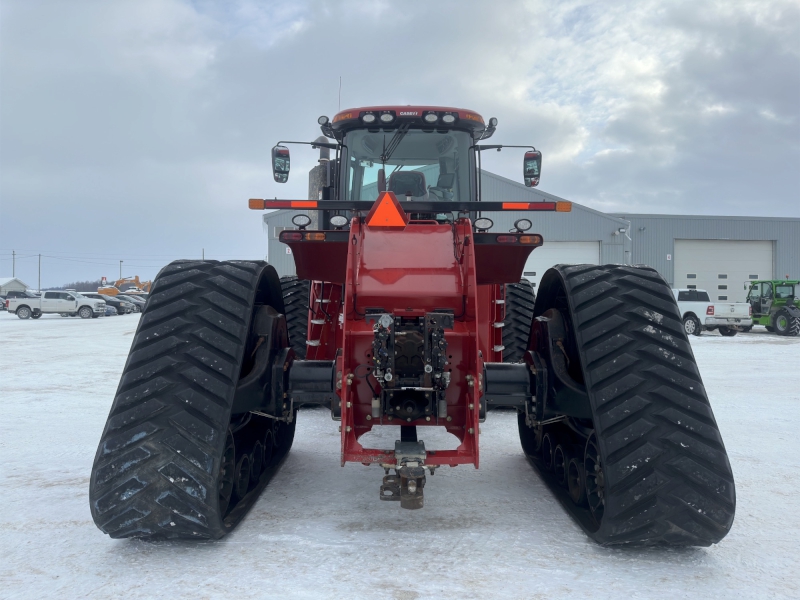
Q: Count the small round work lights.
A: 10